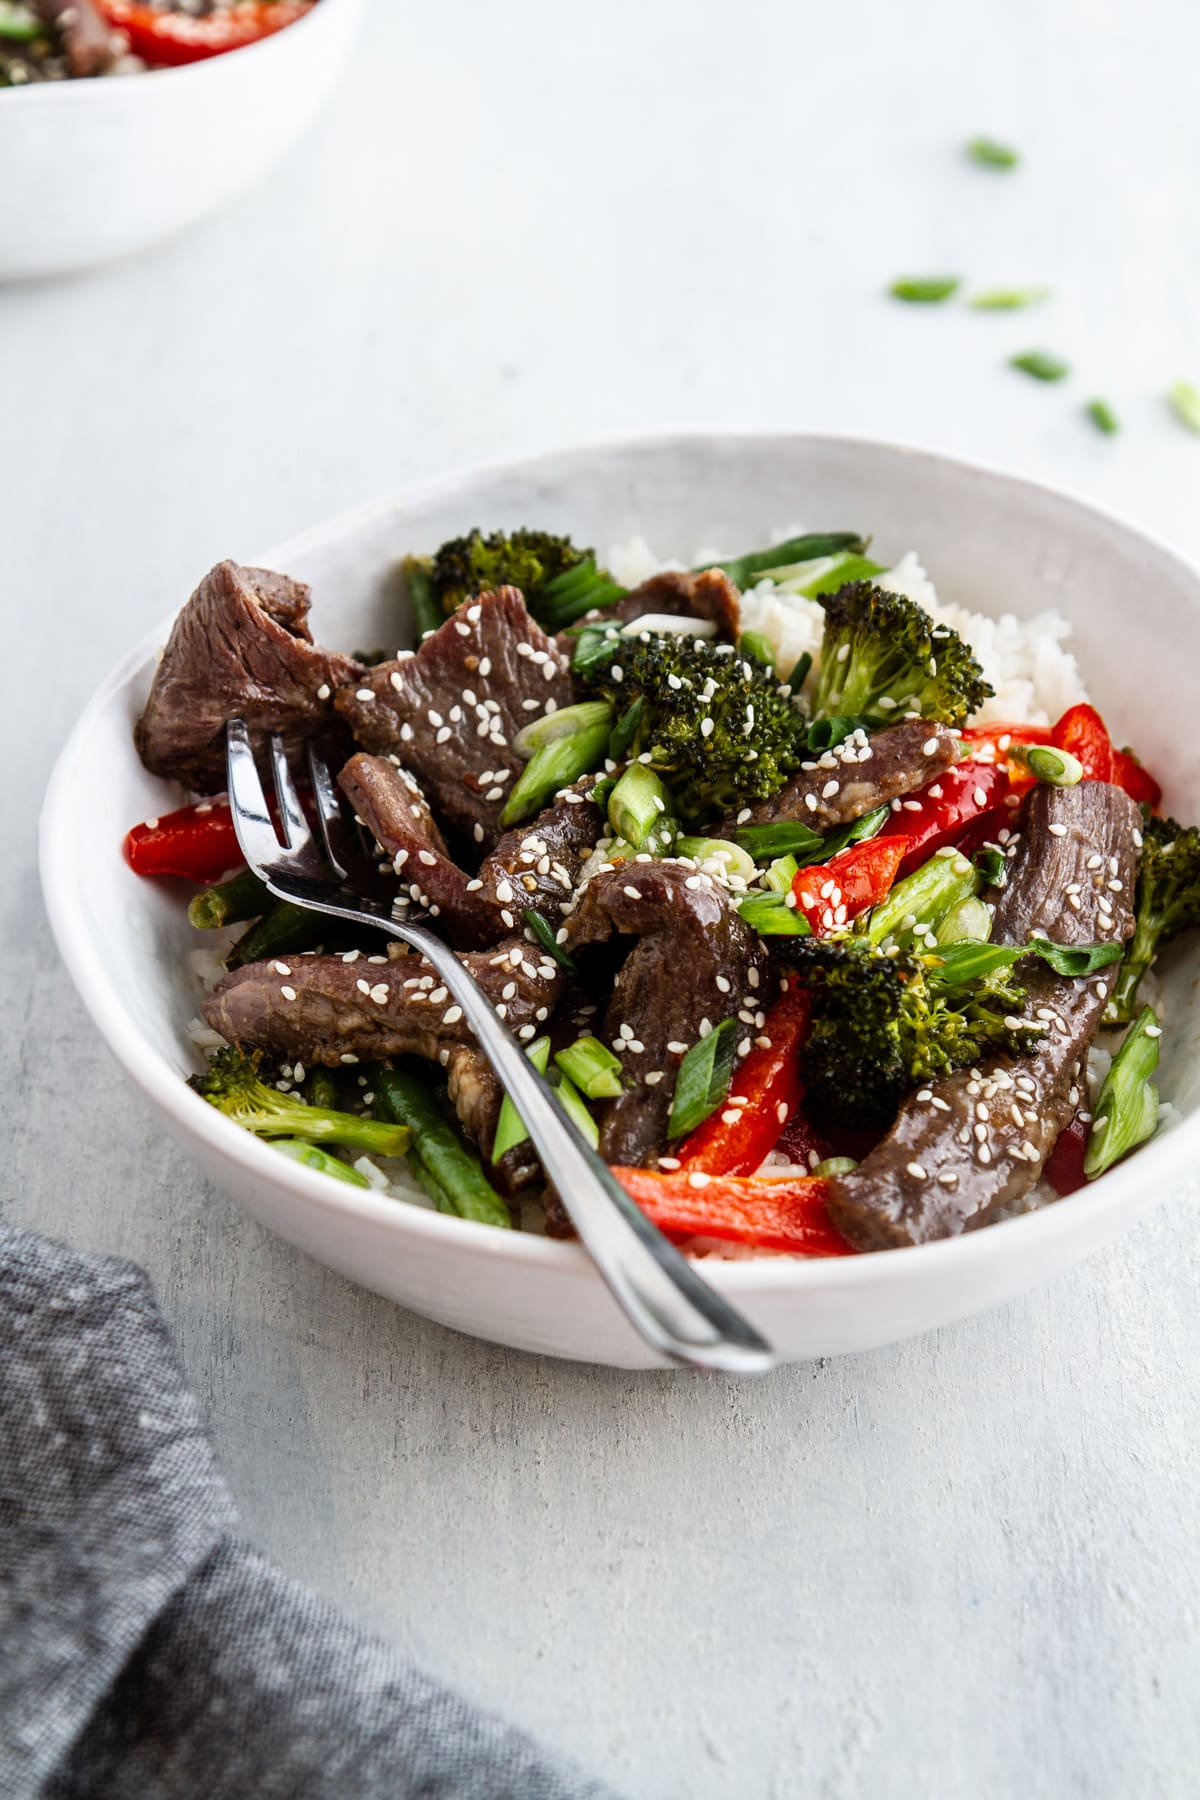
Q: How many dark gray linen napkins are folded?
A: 1